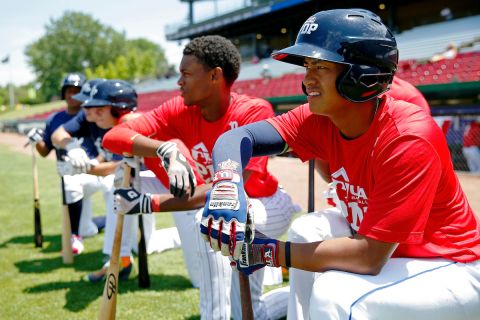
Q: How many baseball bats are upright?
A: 6